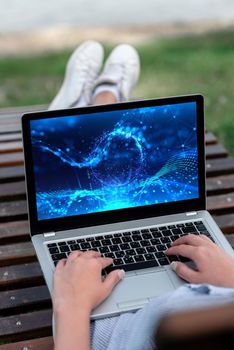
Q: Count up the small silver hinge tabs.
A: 2